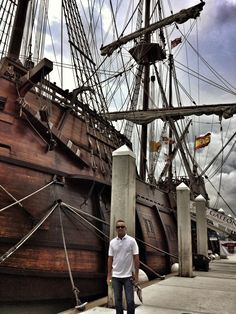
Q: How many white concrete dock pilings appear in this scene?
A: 3